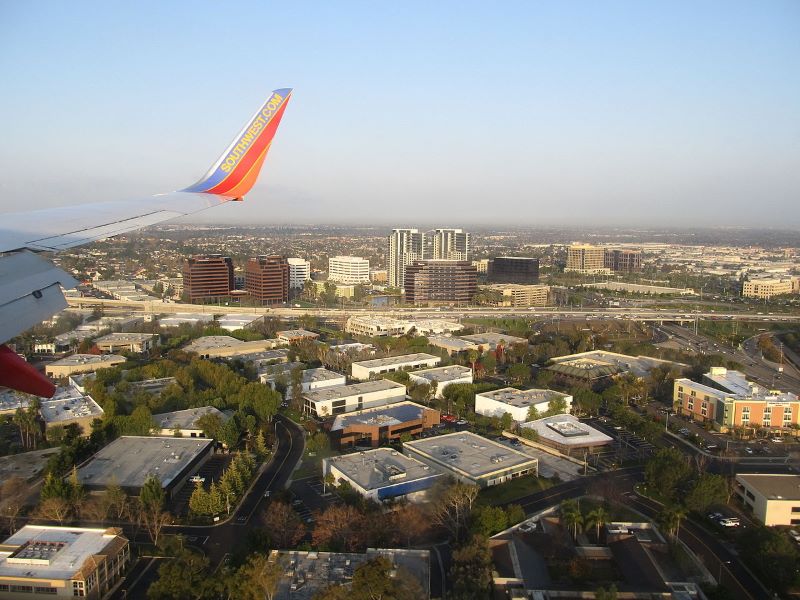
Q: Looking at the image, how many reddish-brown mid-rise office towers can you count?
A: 2